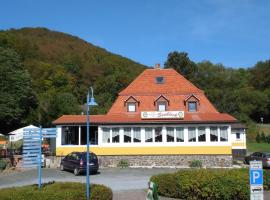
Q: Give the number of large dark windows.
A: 2